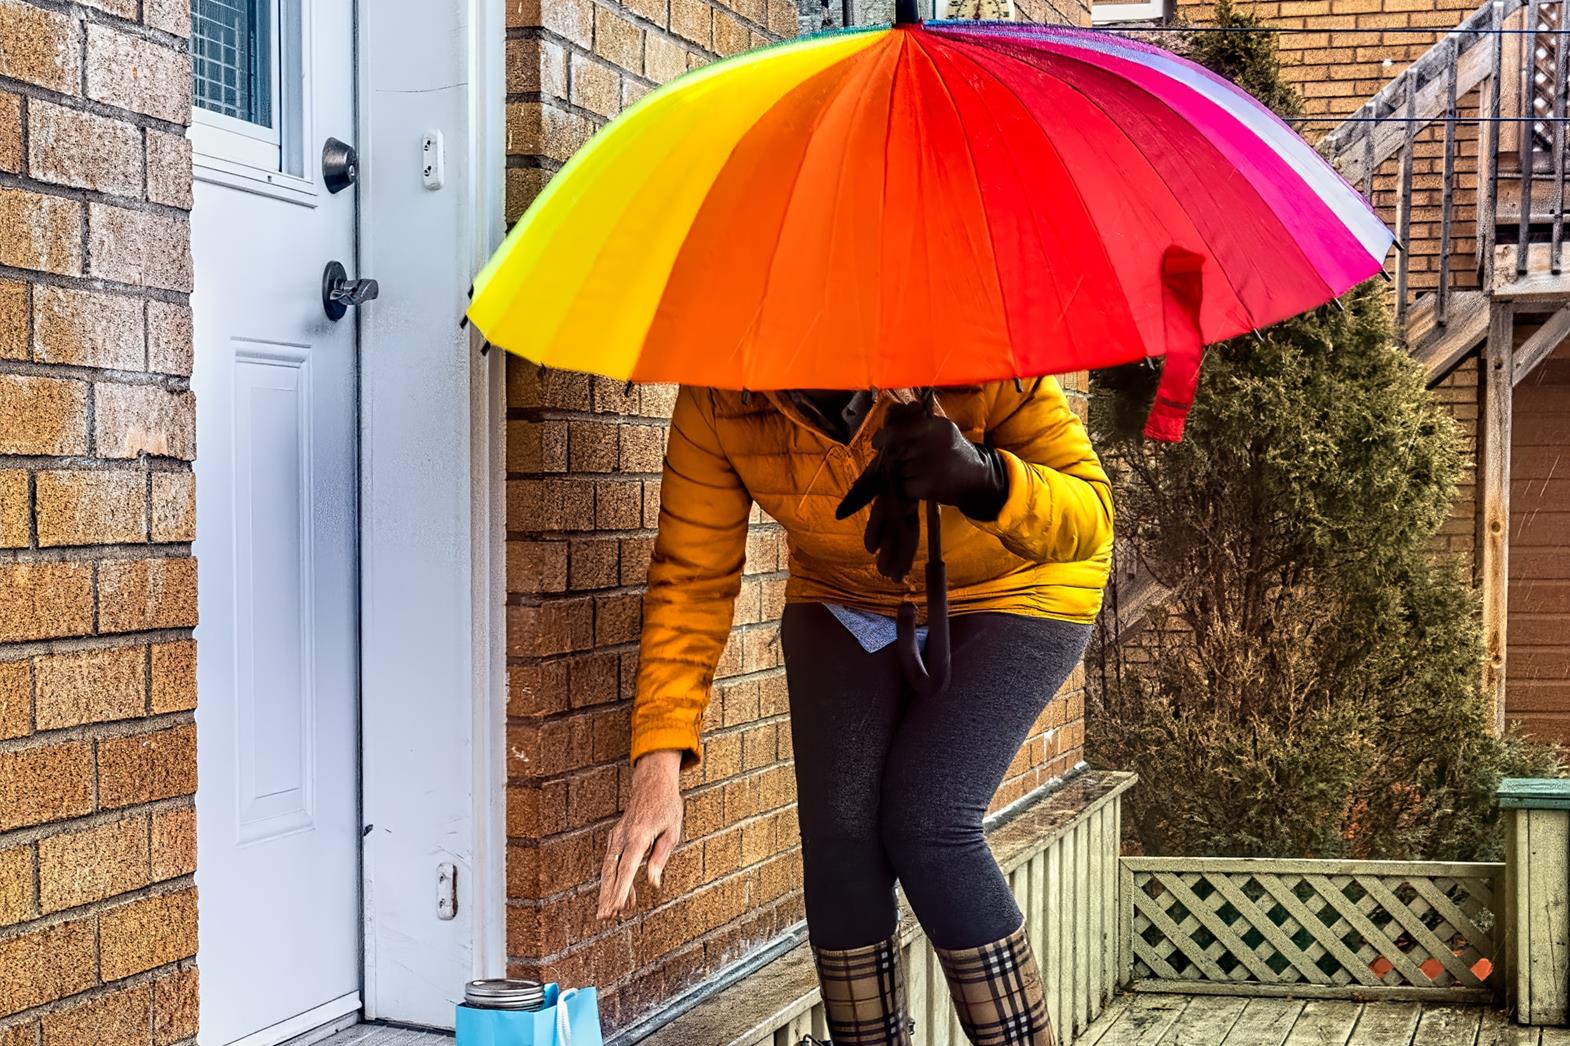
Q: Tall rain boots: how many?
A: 2